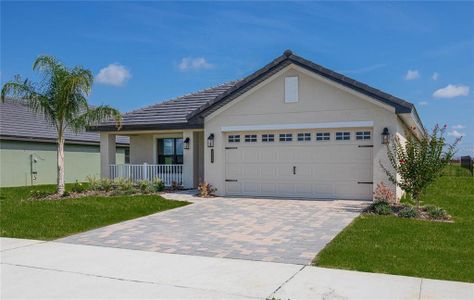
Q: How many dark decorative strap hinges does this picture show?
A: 4